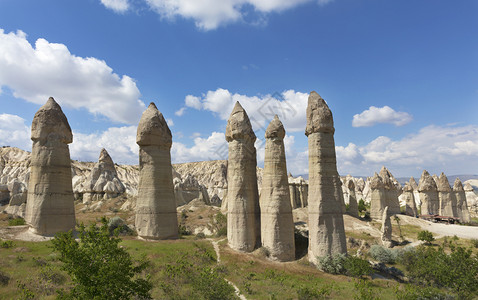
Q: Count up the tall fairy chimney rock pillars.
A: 5